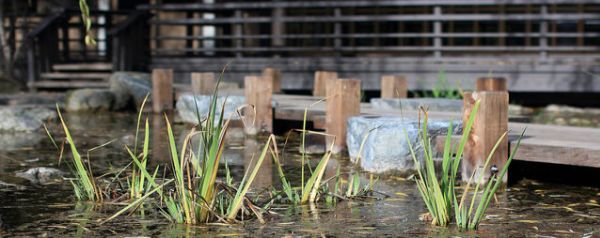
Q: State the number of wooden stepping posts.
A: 9